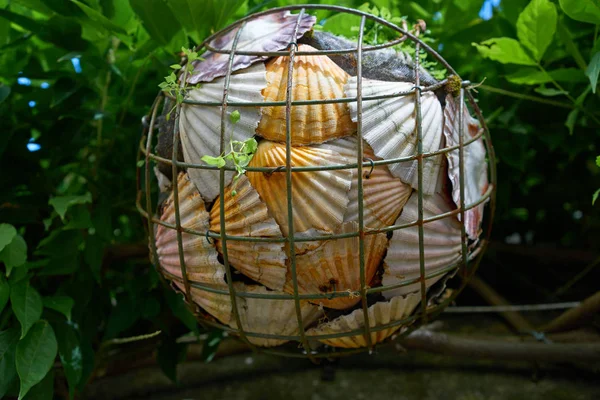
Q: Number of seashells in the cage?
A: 13